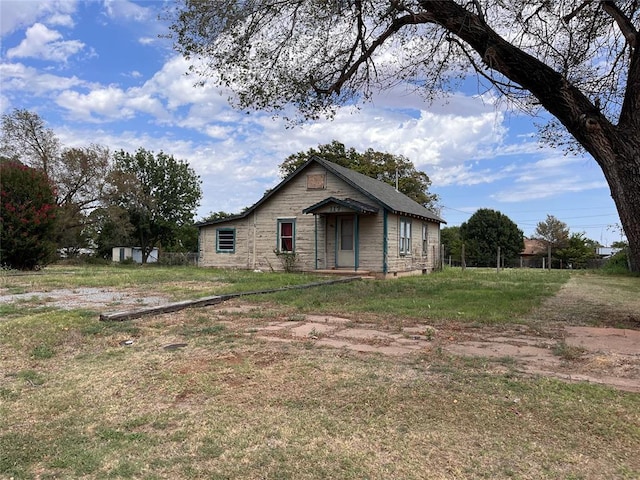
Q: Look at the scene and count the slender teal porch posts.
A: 2